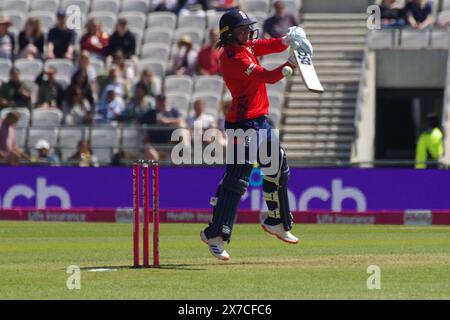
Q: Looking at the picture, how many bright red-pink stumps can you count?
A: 3